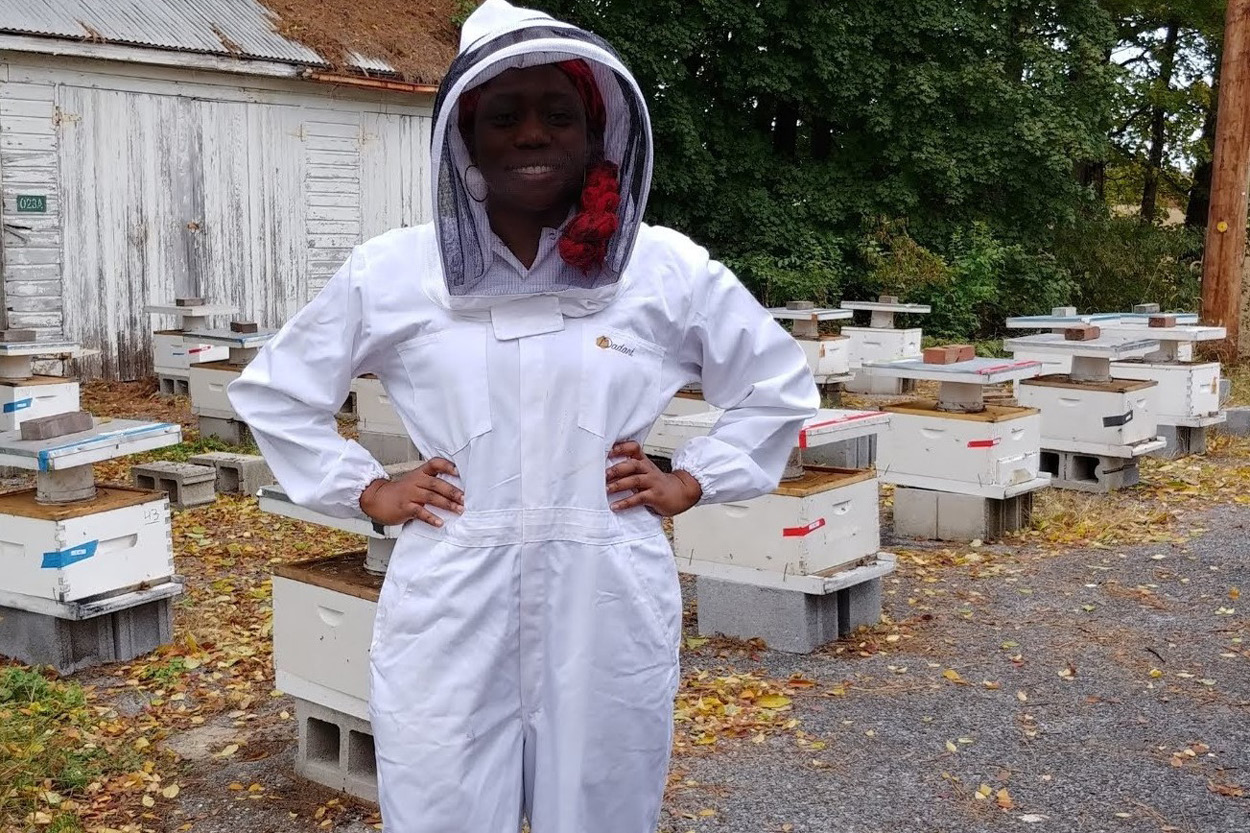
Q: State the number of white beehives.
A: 15